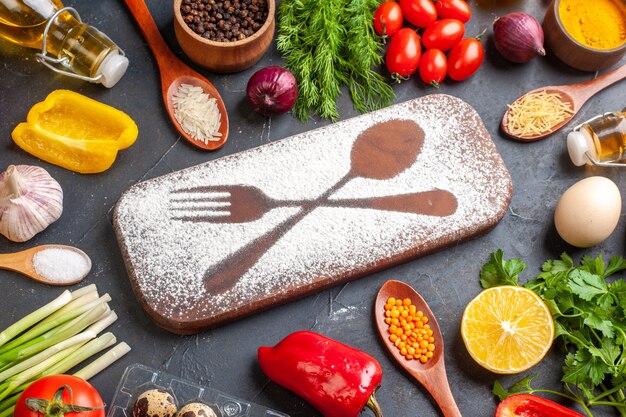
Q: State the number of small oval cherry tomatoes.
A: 7